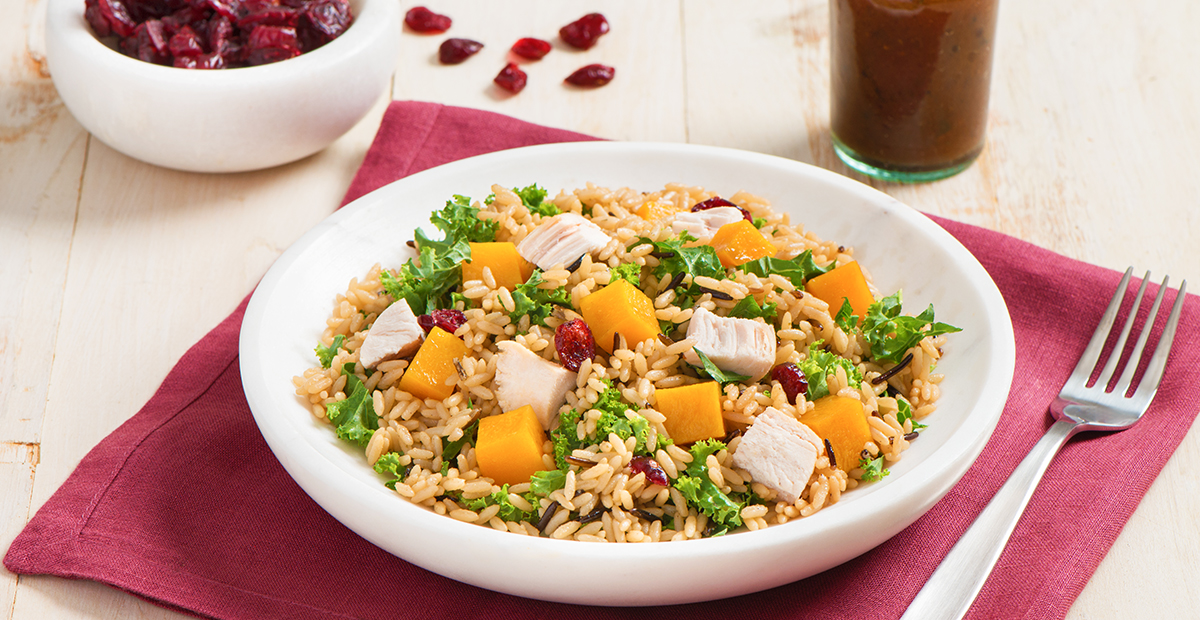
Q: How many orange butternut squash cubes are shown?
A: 9